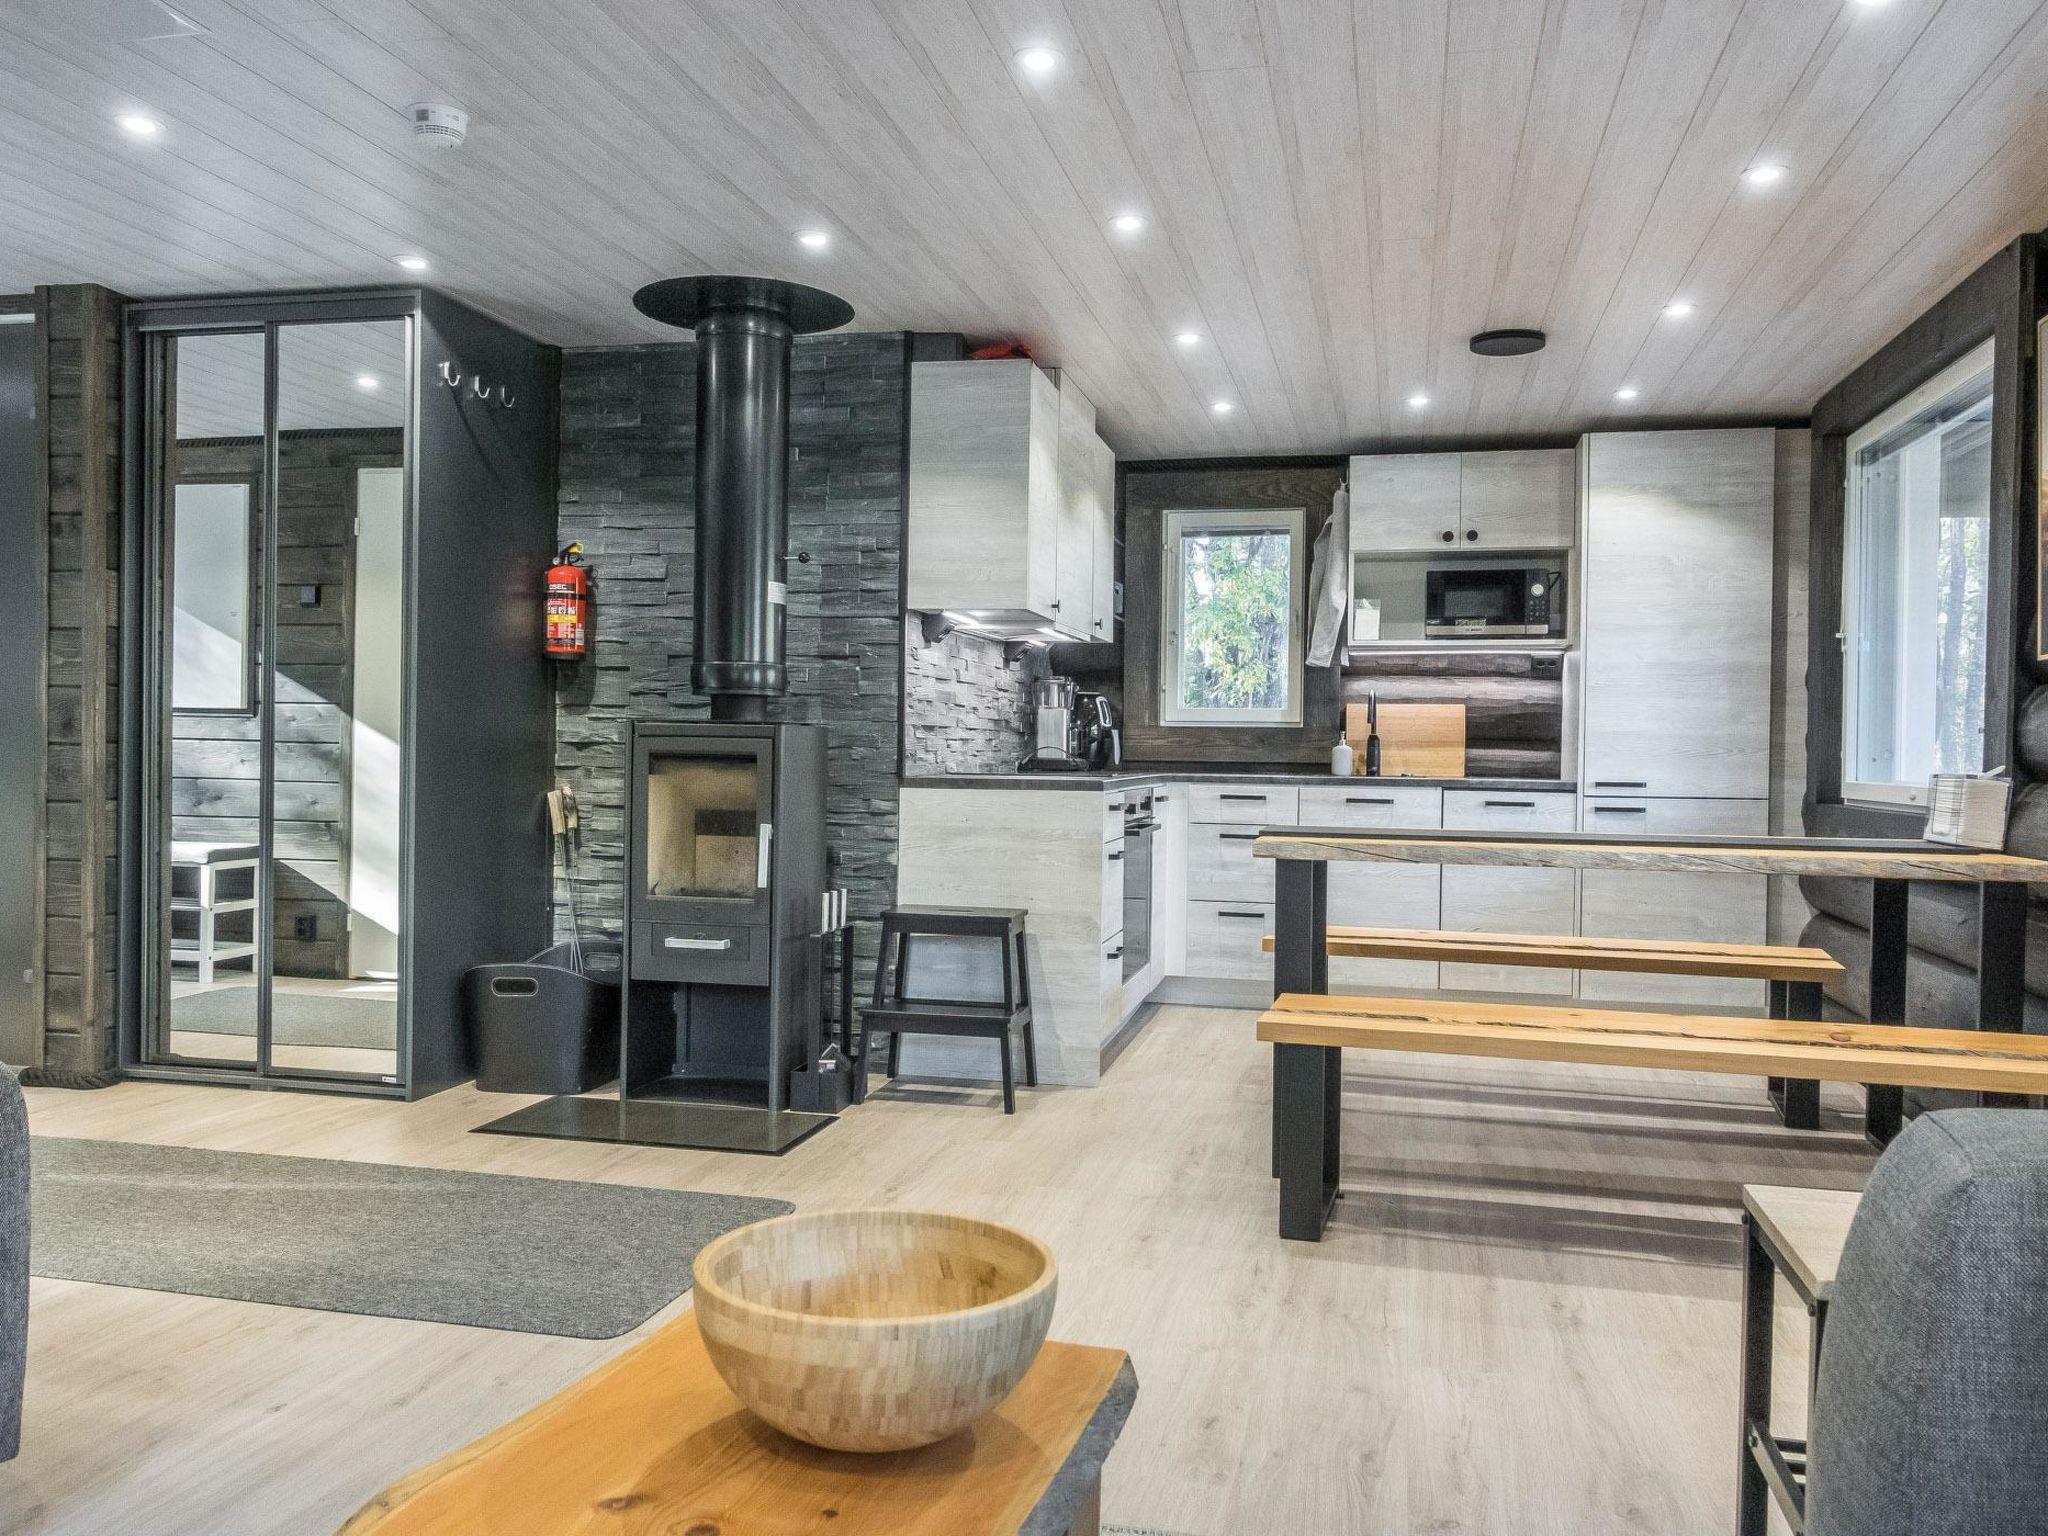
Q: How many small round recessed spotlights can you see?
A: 12